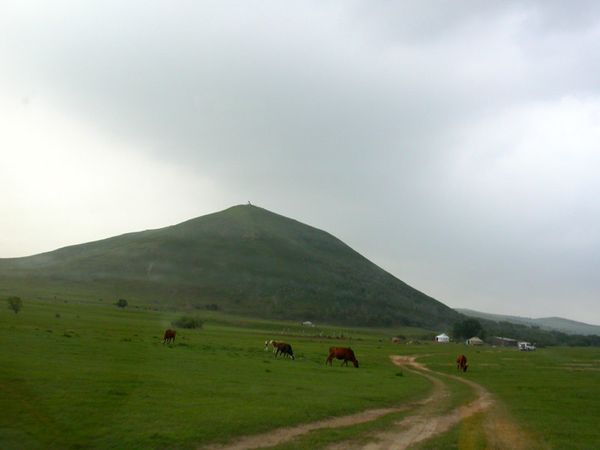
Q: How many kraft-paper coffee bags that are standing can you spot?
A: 0